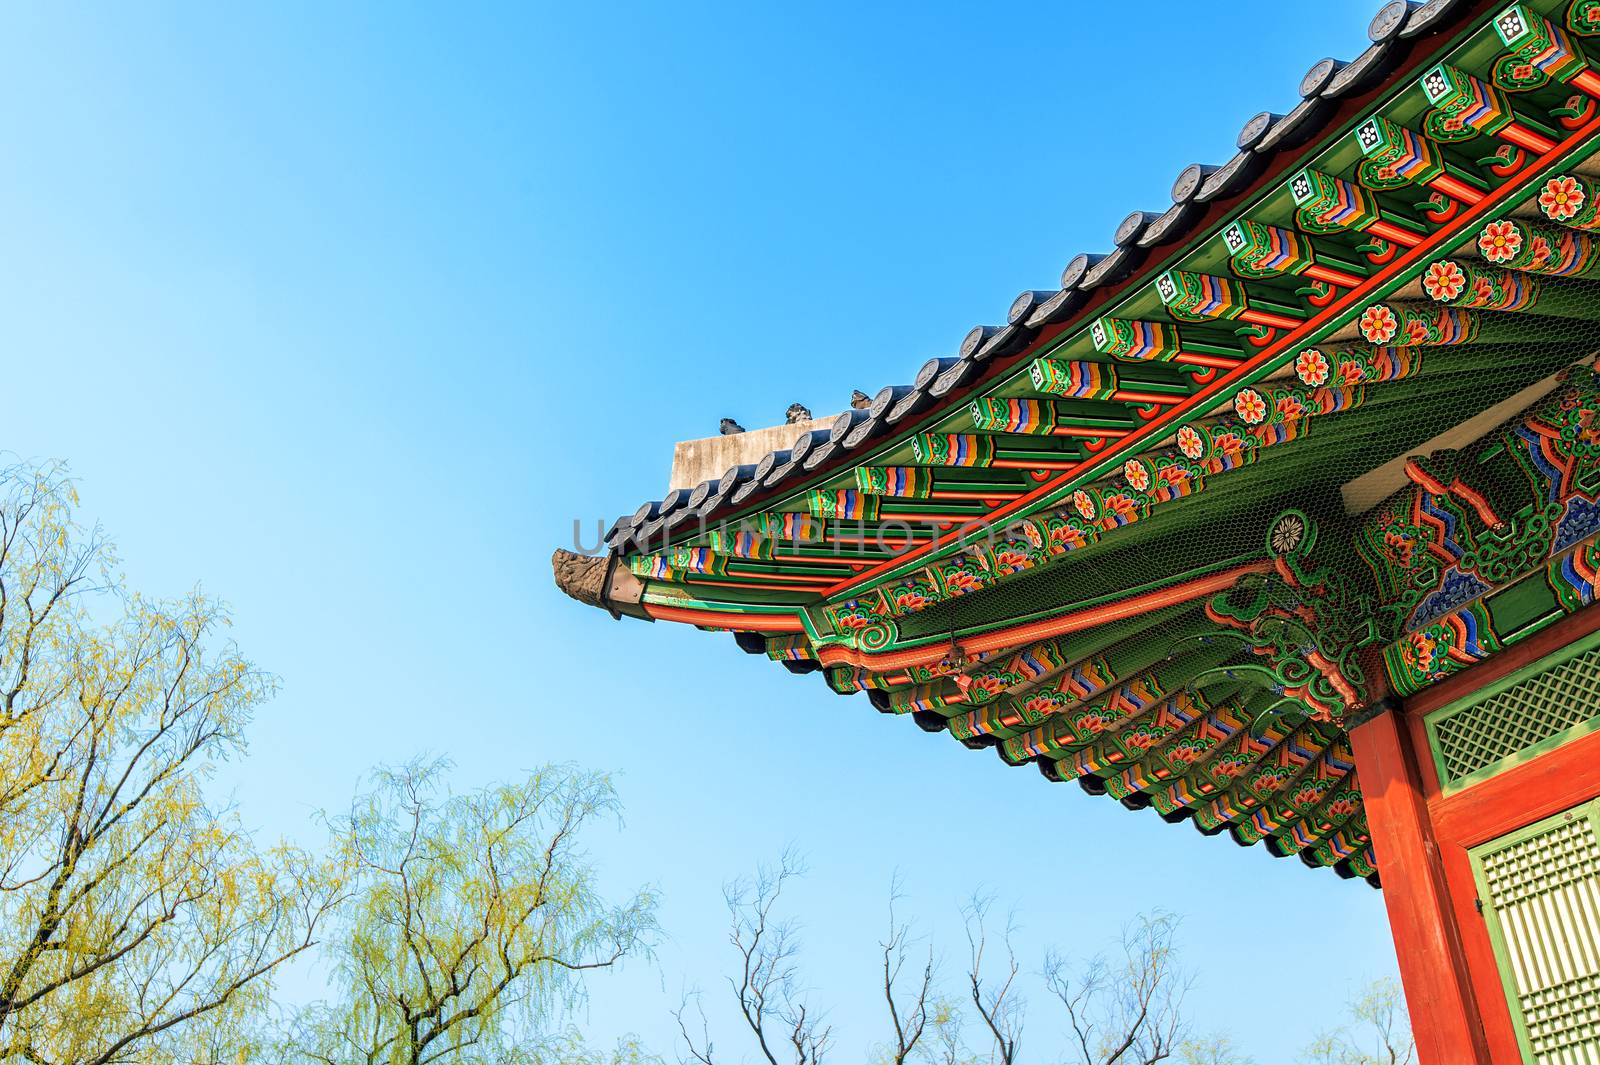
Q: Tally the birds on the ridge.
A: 3